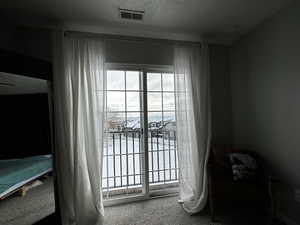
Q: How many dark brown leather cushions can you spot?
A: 0